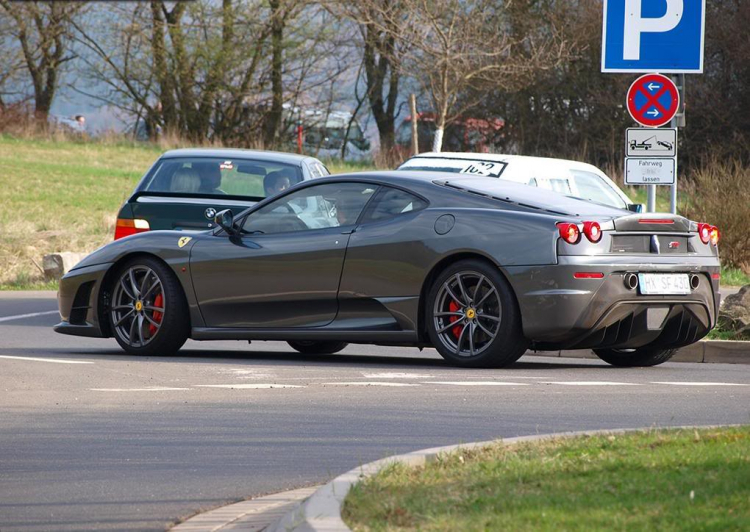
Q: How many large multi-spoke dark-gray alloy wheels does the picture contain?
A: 2